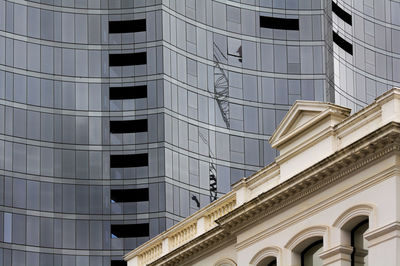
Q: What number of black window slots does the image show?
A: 11